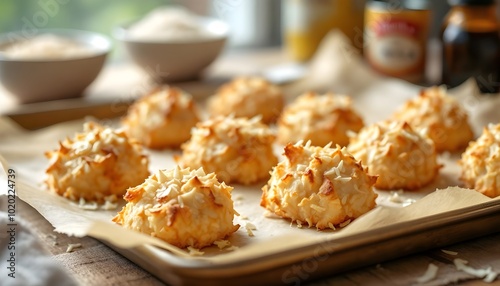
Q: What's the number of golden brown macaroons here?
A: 10